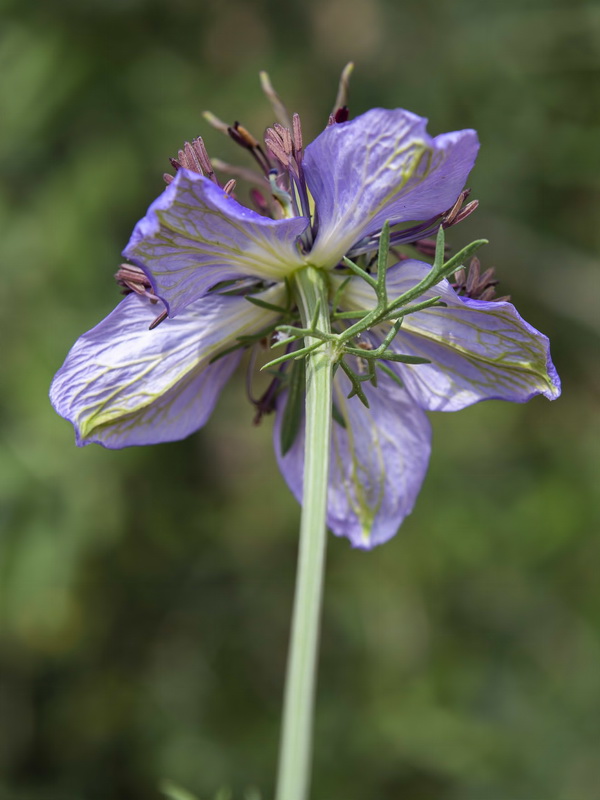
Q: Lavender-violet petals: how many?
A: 5